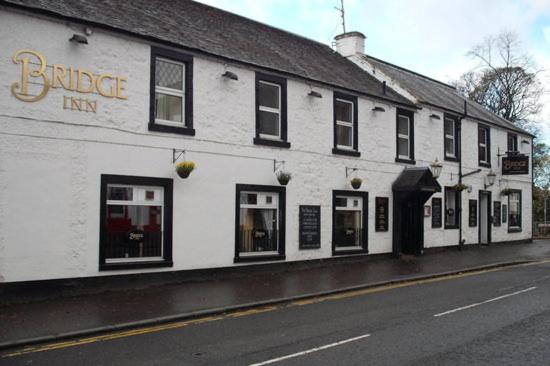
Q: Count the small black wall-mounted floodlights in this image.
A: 6